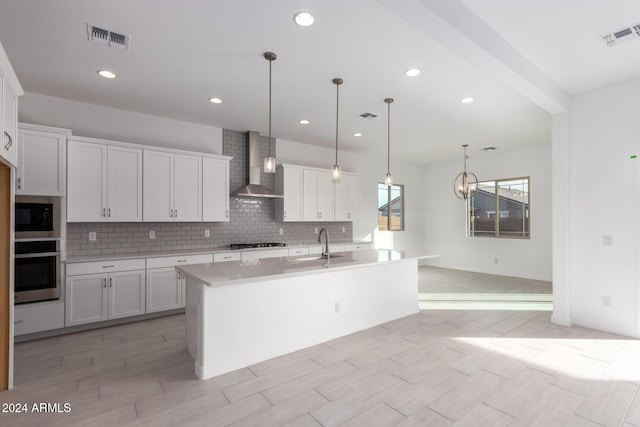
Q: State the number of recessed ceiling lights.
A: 7